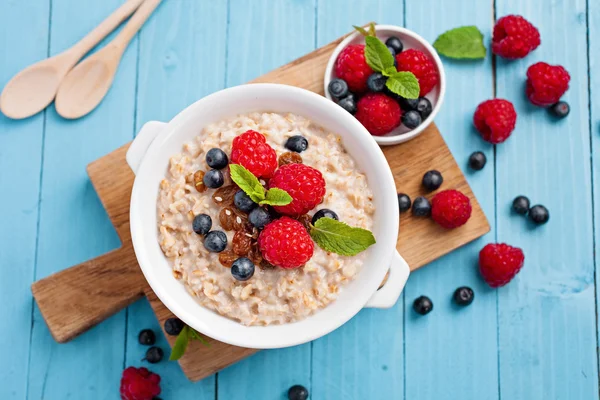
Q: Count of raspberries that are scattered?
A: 6